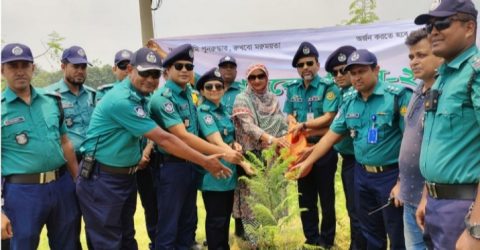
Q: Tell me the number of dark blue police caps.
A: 11